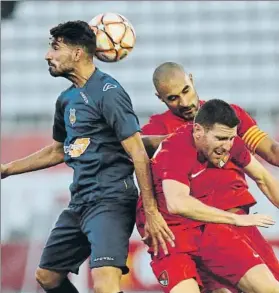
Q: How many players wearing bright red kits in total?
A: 2